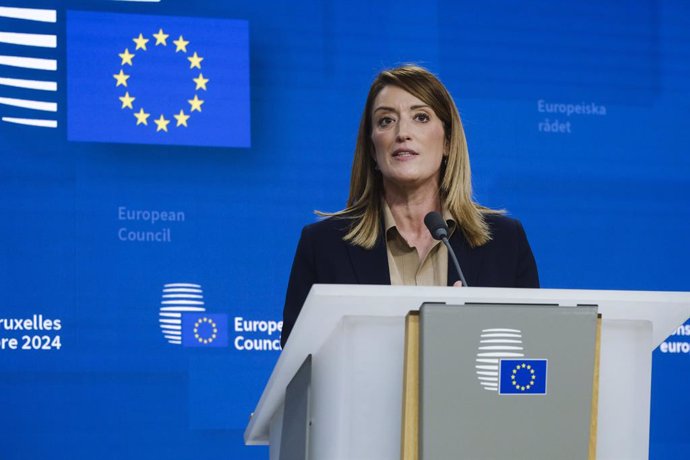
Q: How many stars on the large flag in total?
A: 12